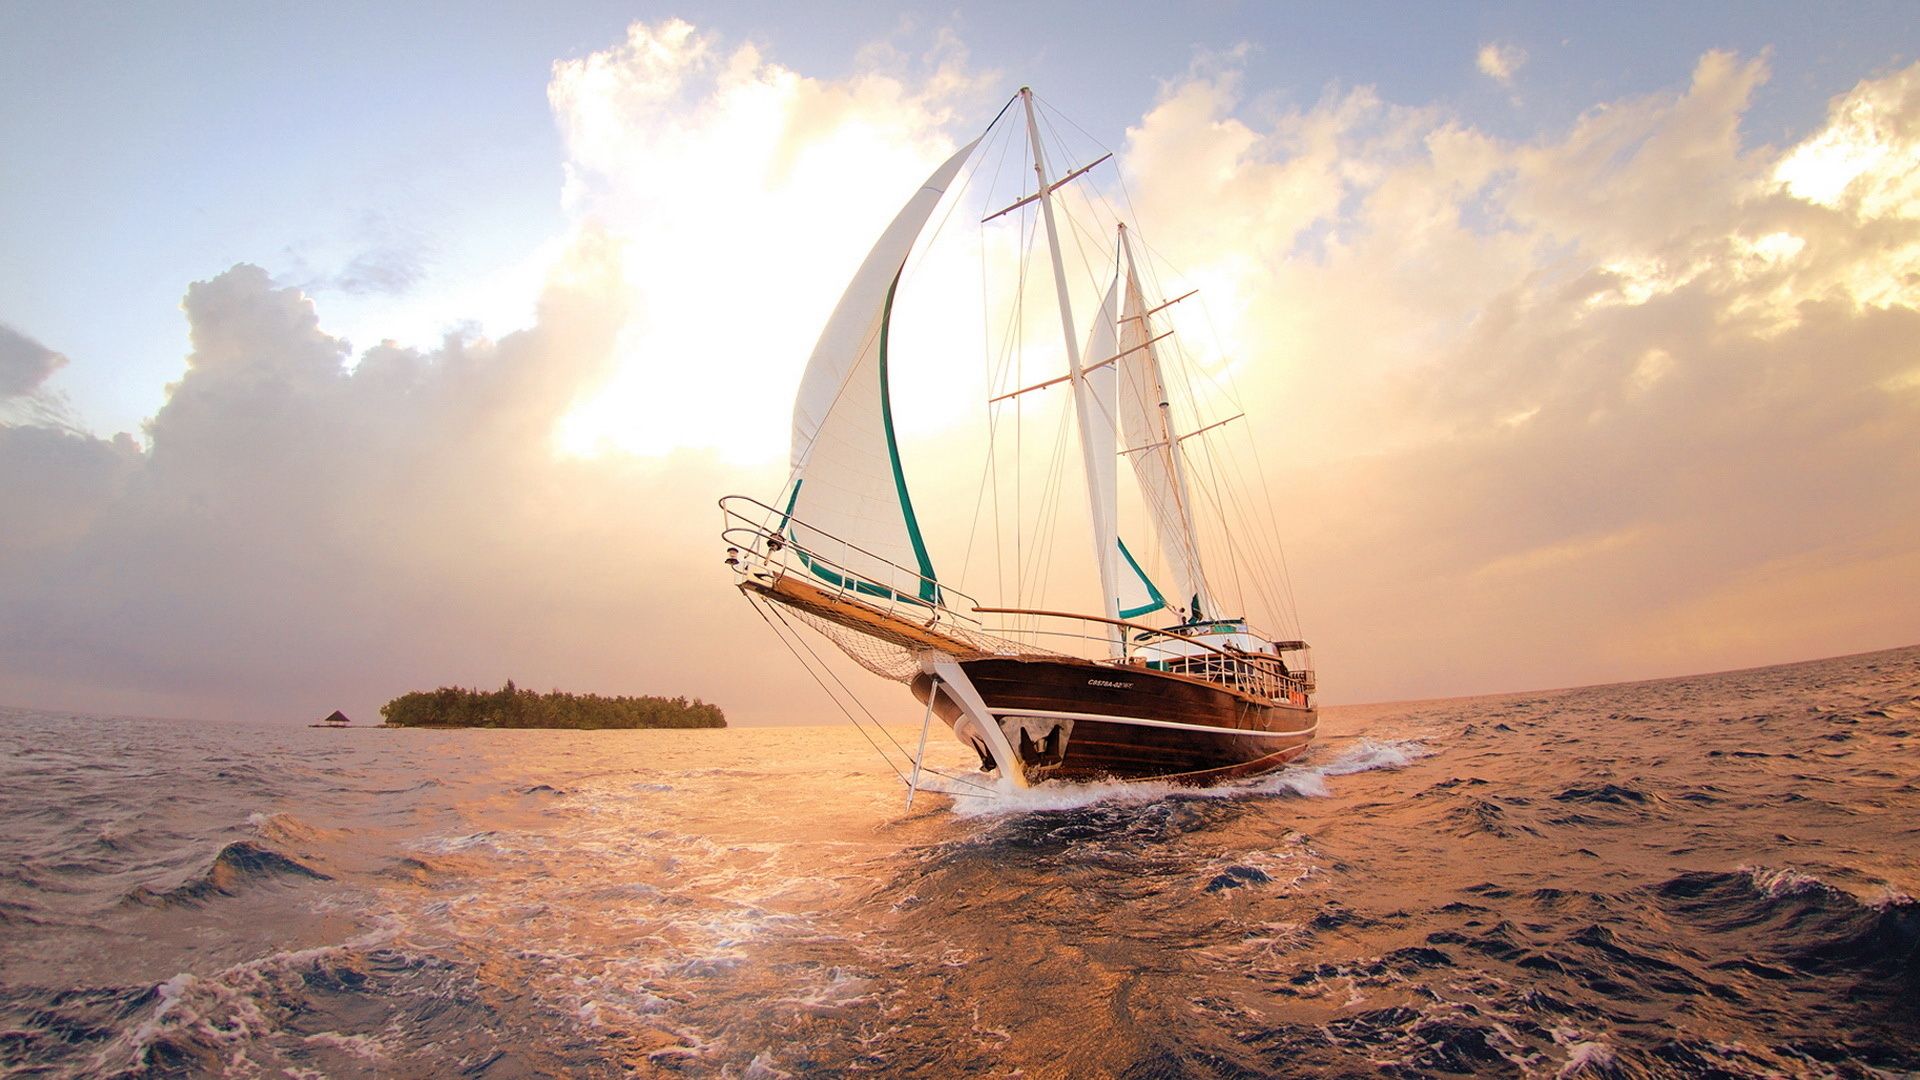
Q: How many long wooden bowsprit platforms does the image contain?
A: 1